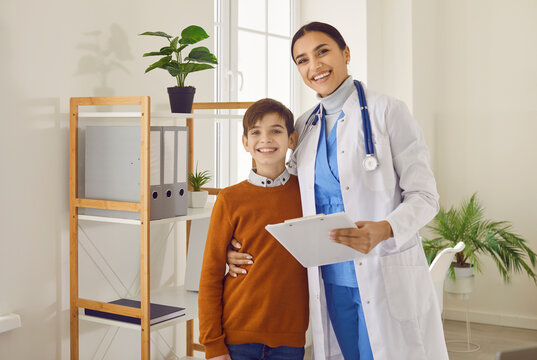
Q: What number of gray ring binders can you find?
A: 3